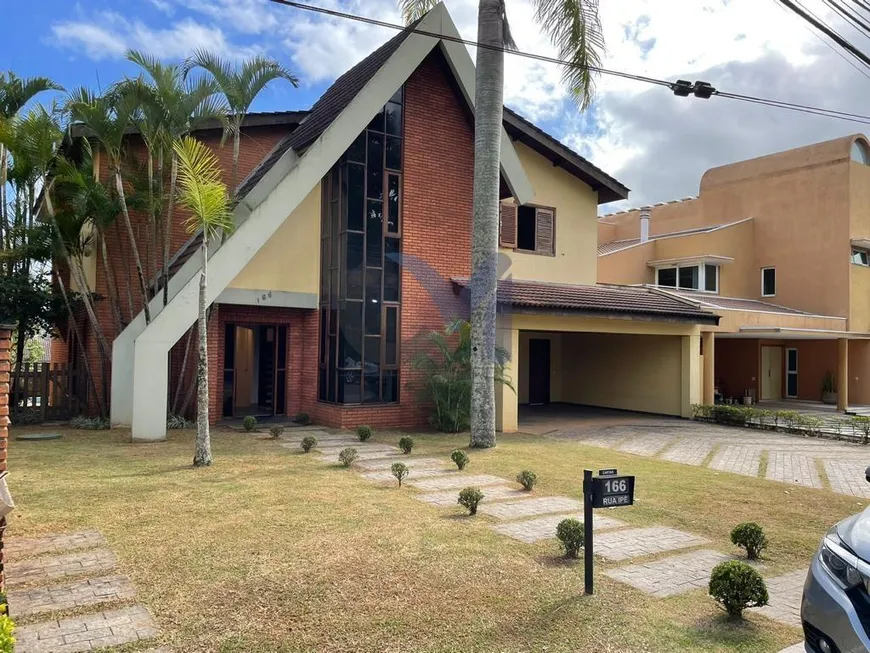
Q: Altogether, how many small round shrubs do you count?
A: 14